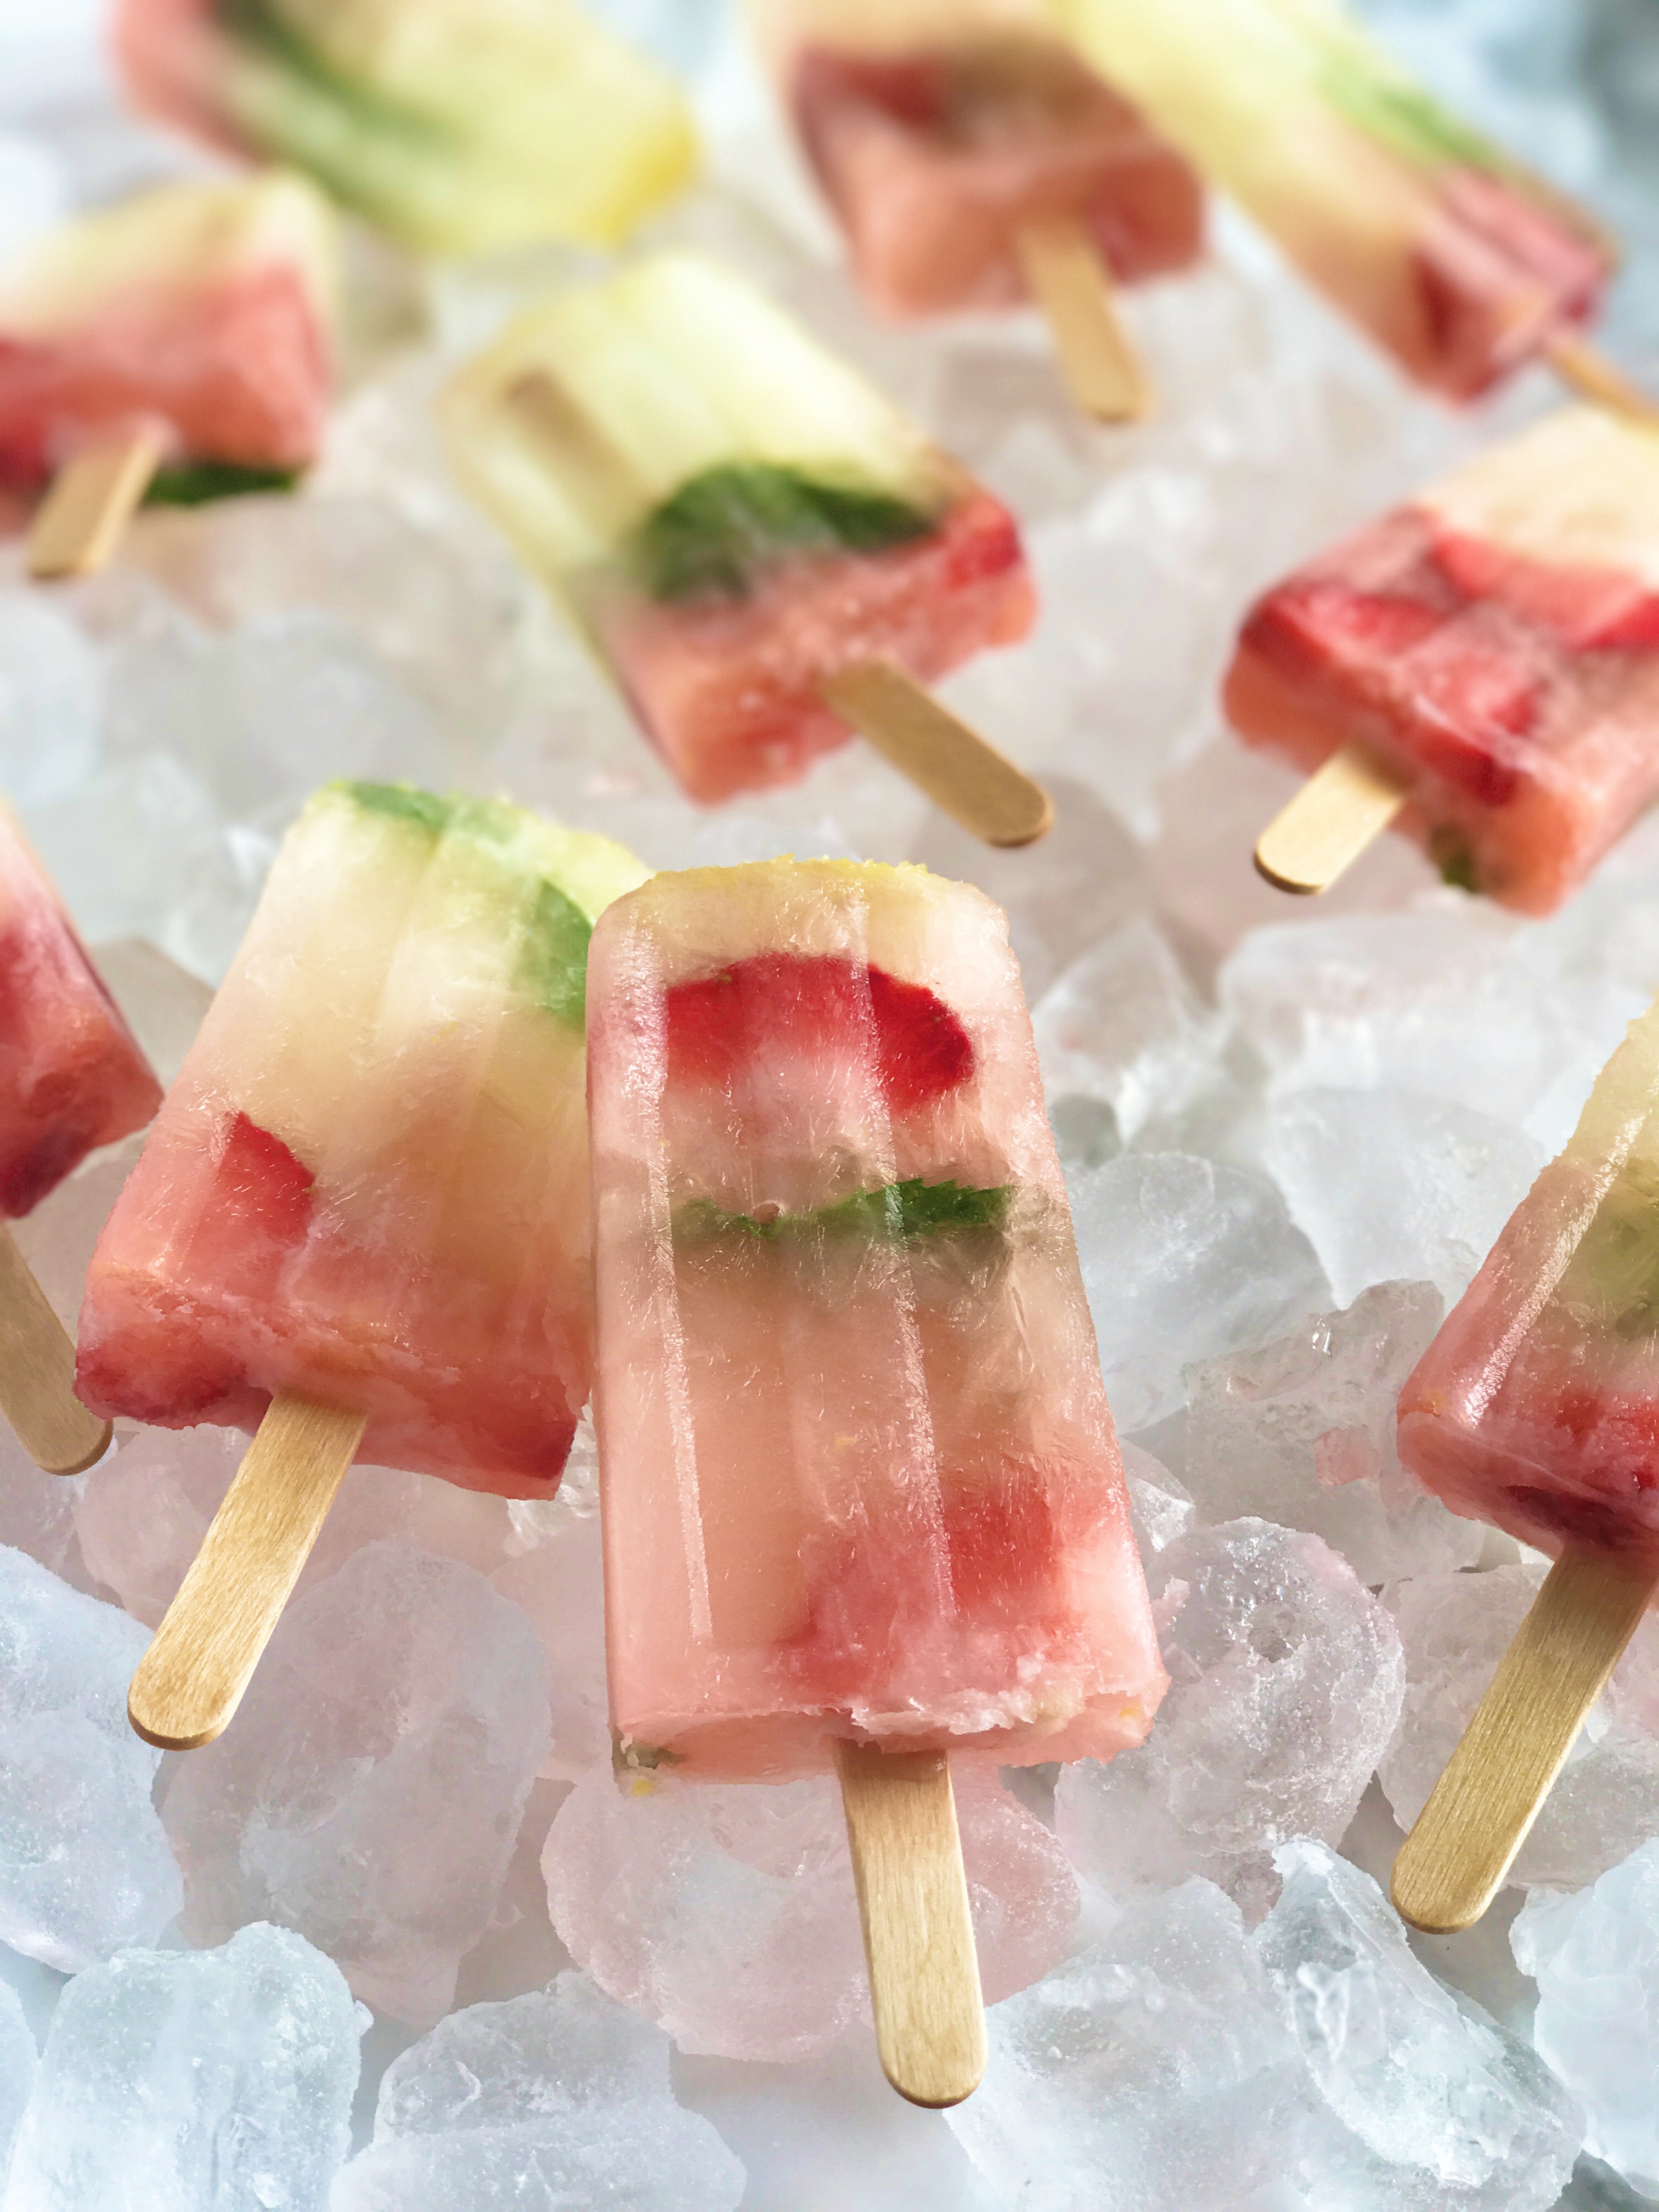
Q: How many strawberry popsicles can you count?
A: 10